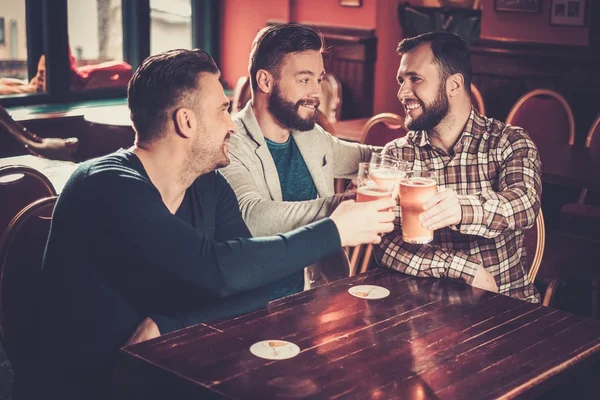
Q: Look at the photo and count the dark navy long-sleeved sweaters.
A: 1